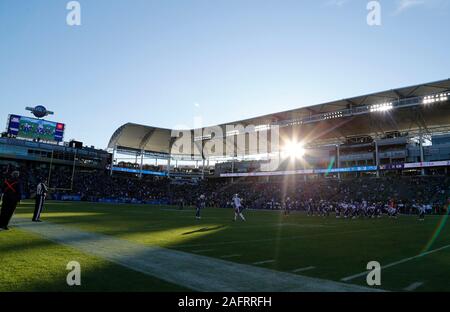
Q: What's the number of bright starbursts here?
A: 1